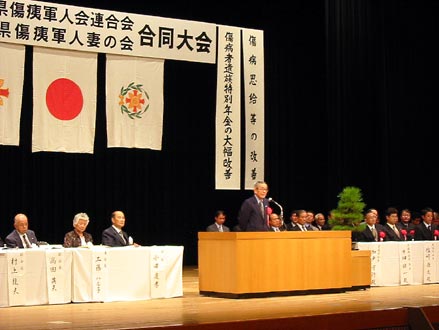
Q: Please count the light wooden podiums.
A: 1